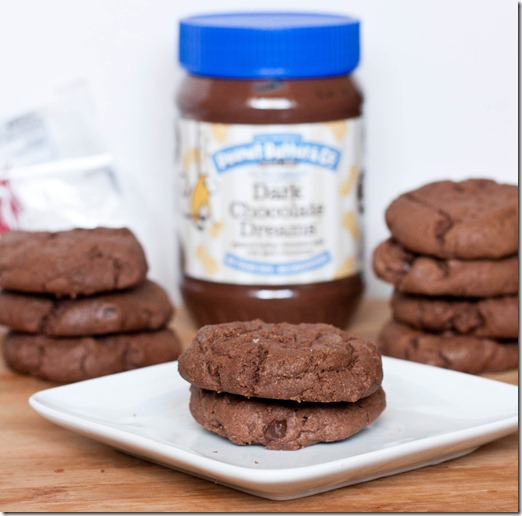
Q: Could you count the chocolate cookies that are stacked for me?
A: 9